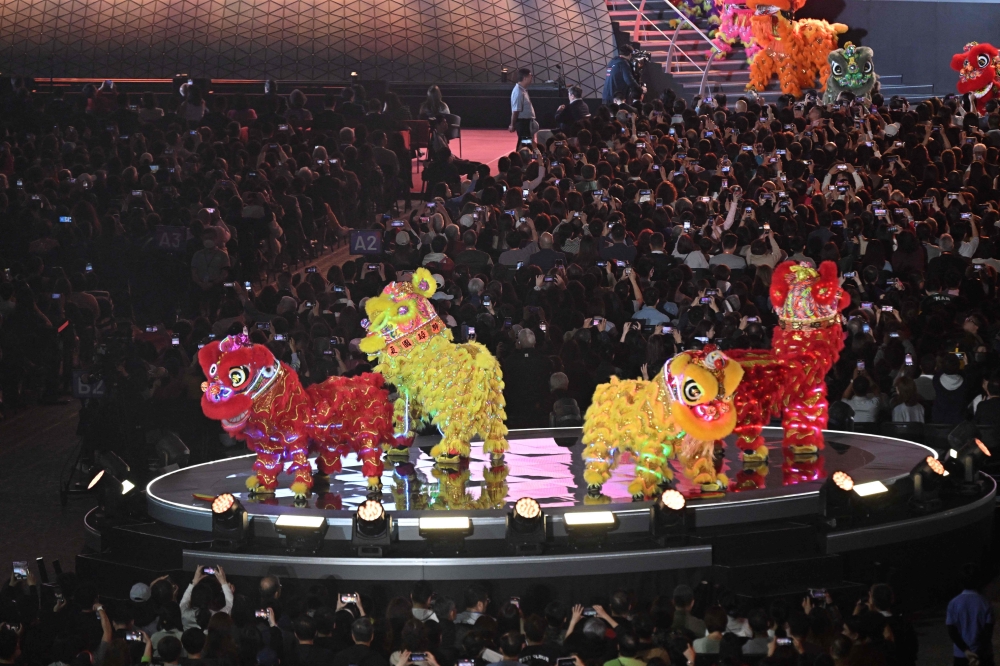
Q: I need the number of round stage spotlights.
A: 8